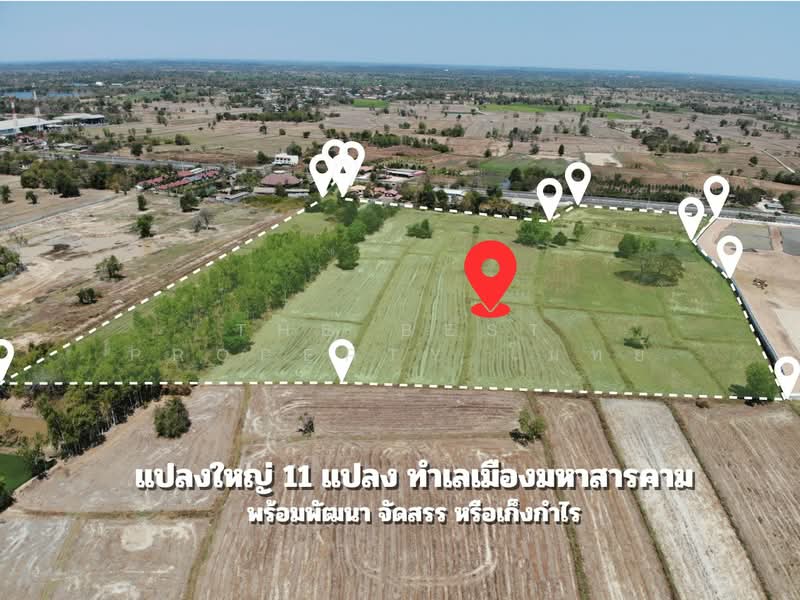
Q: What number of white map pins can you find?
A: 12